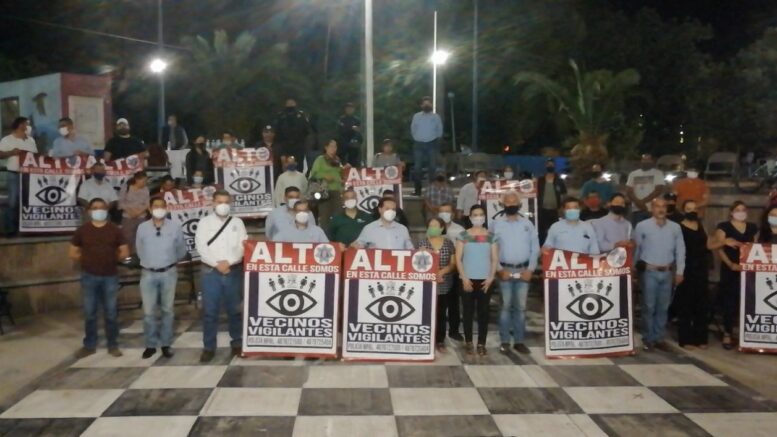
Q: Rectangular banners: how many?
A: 10